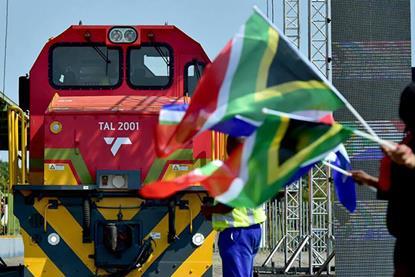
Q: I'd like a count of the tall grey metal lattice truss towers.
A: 2